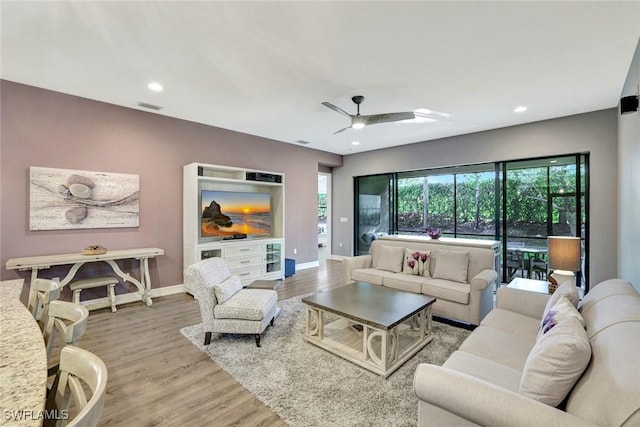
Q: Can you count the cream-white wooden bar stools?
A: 3